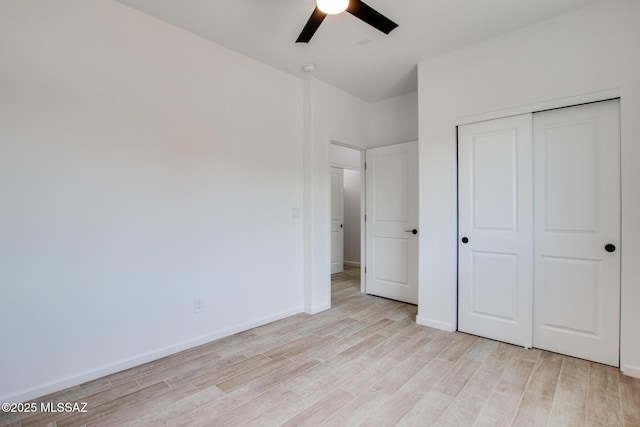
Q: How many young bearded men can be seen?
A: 0